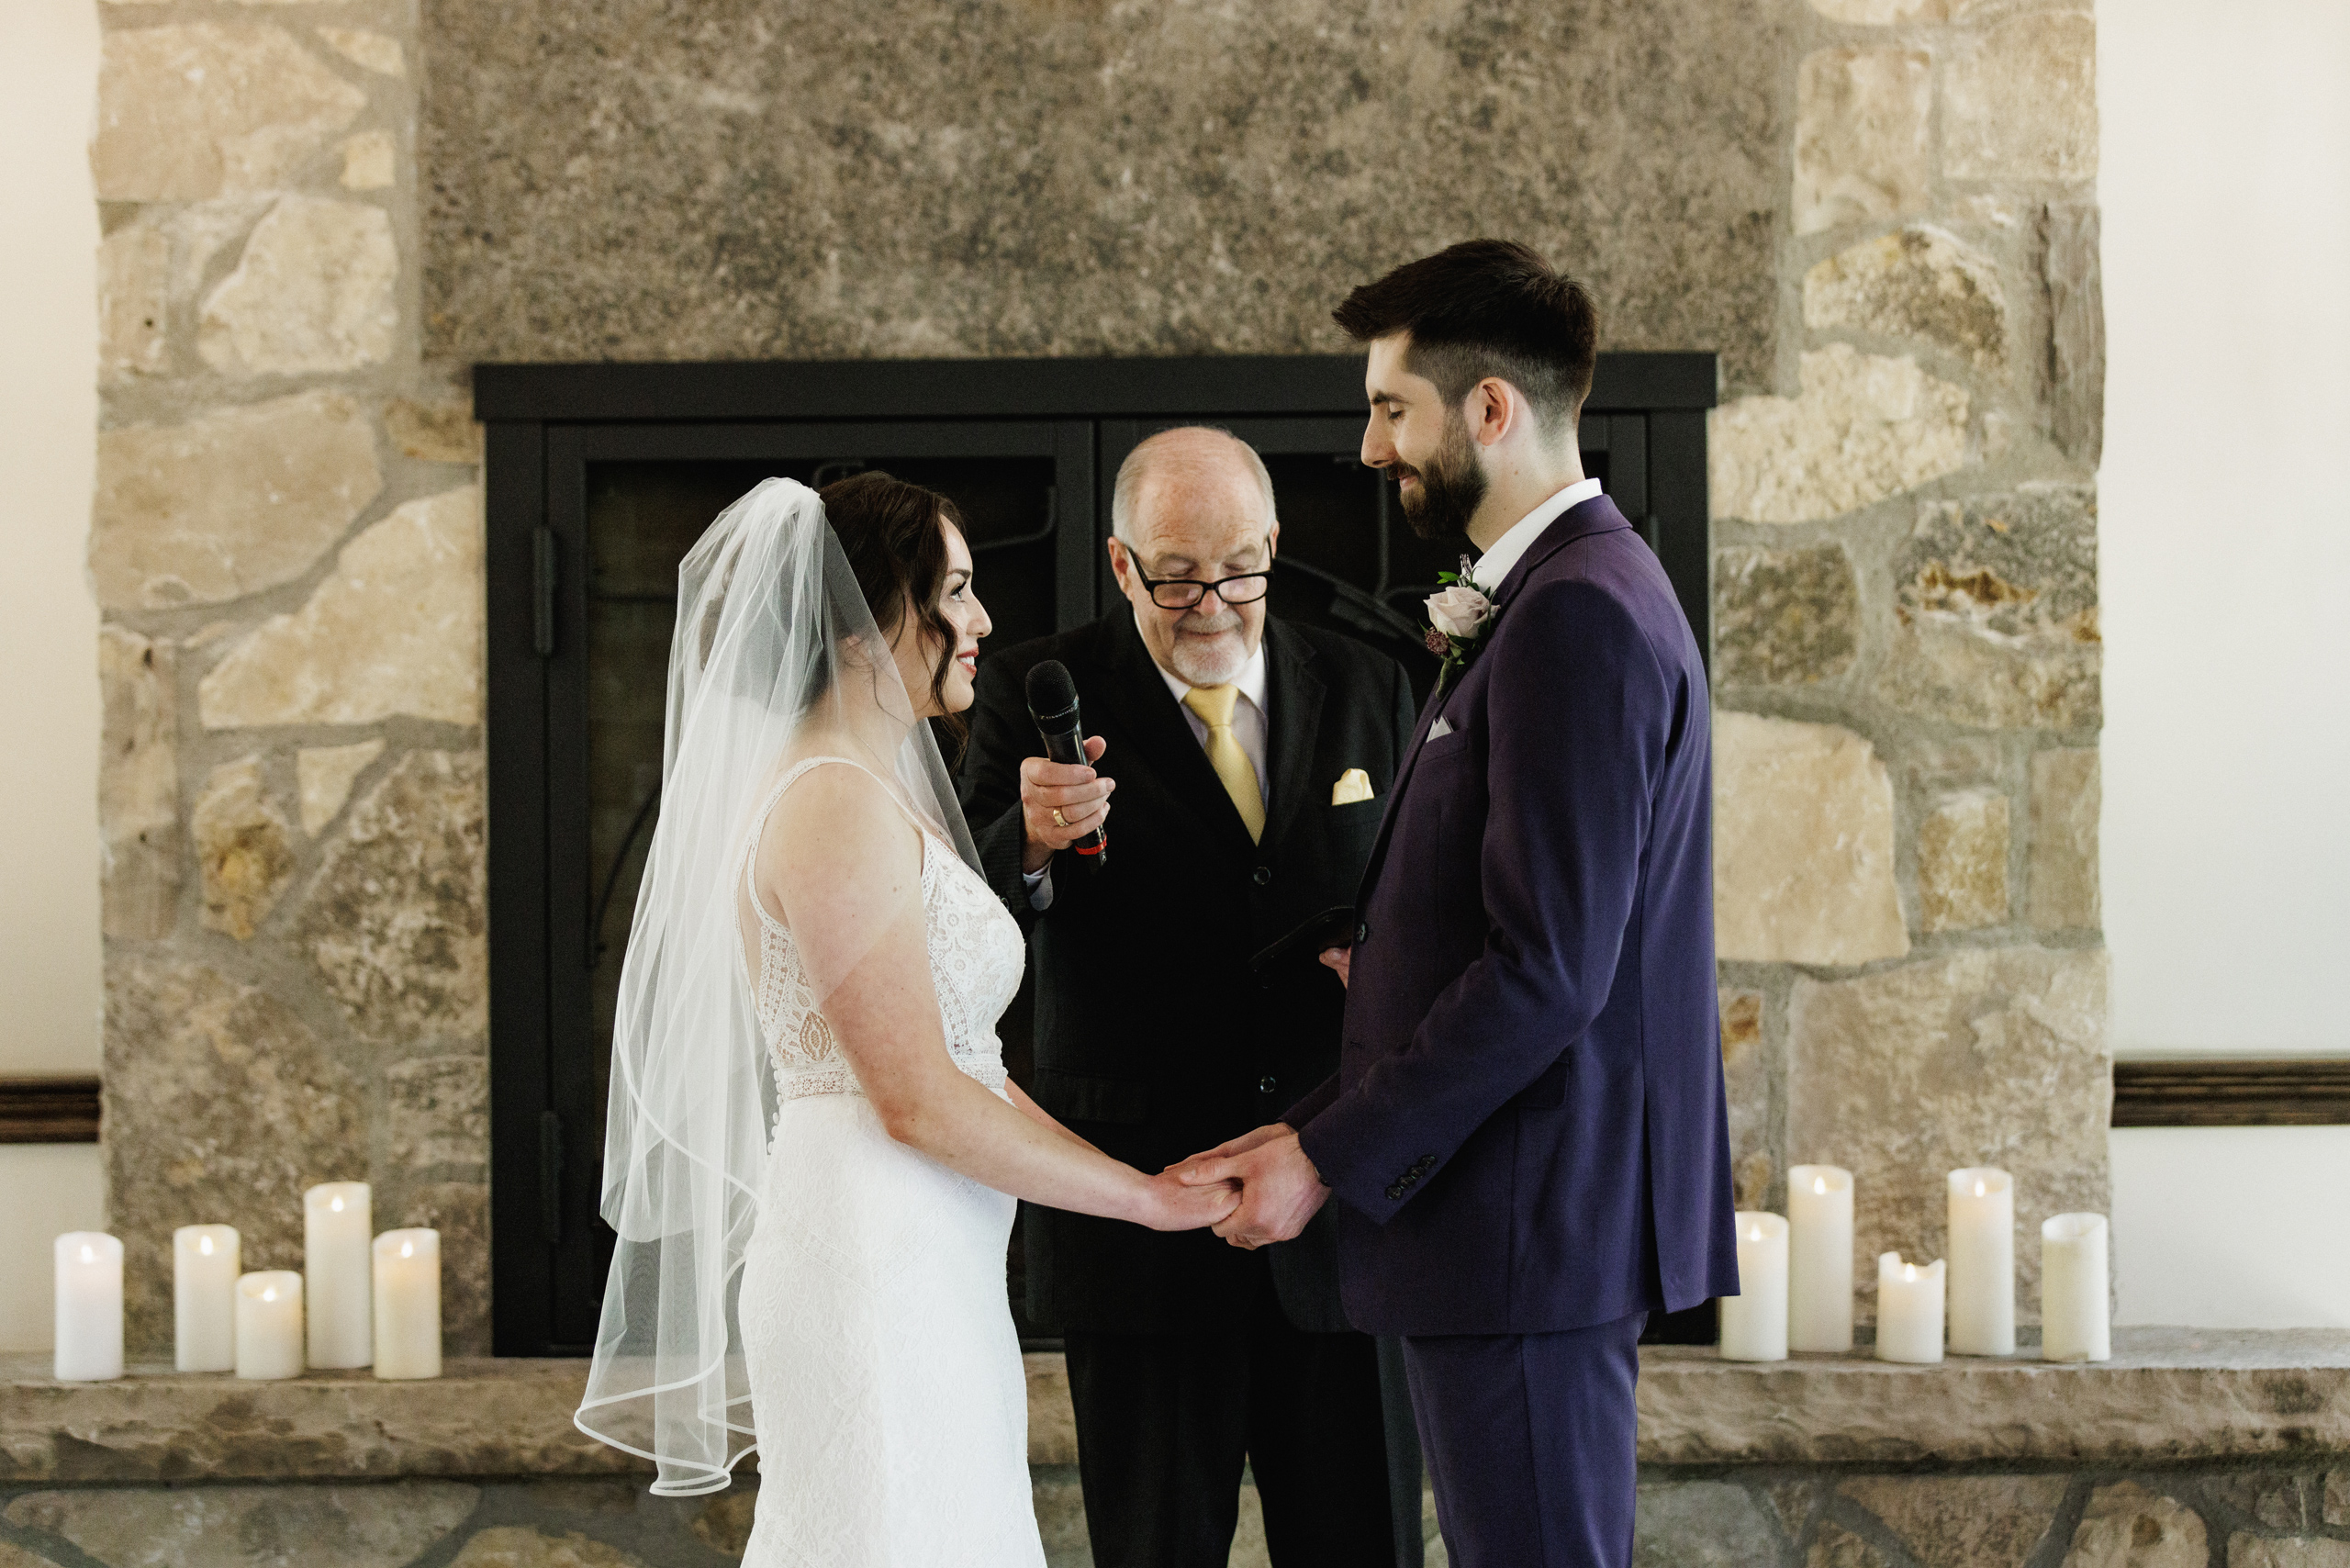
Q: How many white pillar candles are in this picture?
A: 10